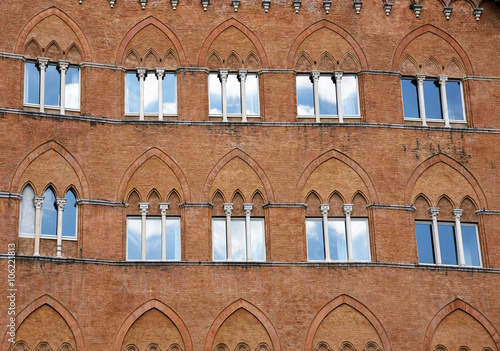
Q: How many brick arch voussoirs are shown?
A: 15